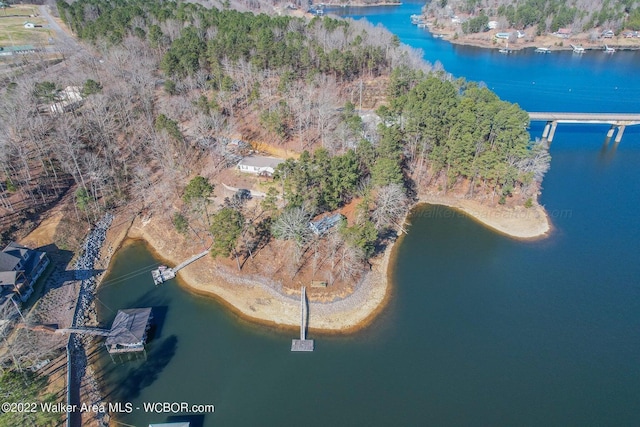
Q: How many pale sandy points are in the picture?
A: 2